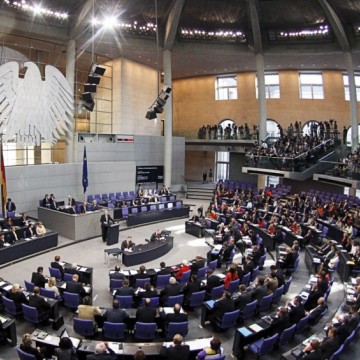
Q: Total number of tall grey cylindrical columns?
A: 4